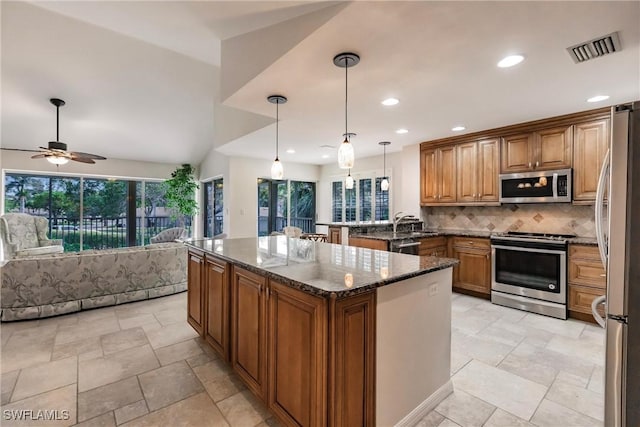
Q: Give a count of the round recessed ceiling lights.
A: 7